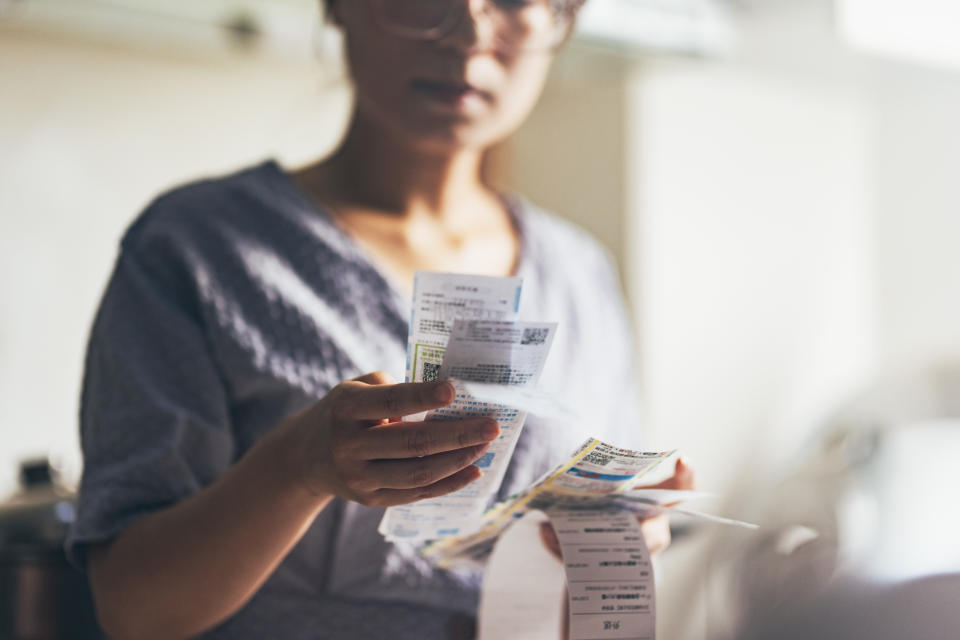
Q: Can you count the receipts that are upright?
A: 2